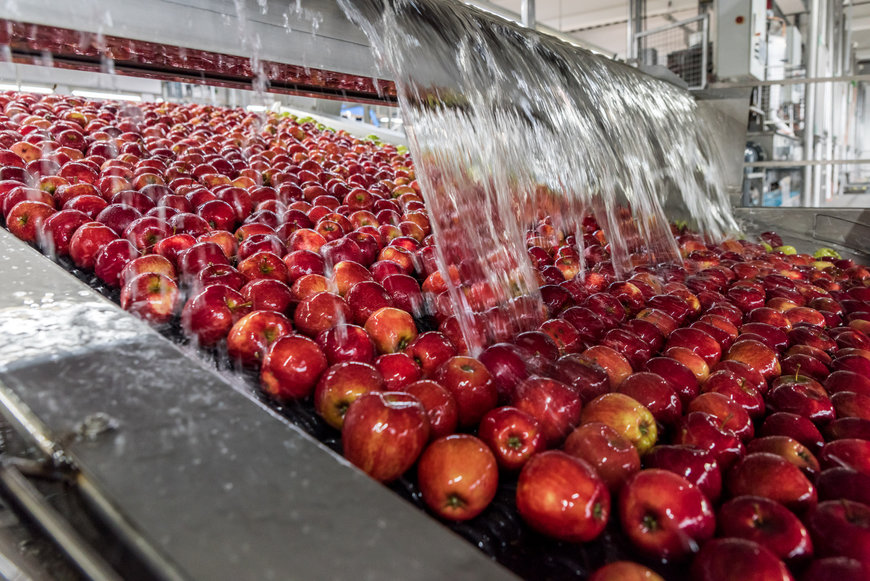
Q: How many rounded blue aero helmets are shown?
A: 0